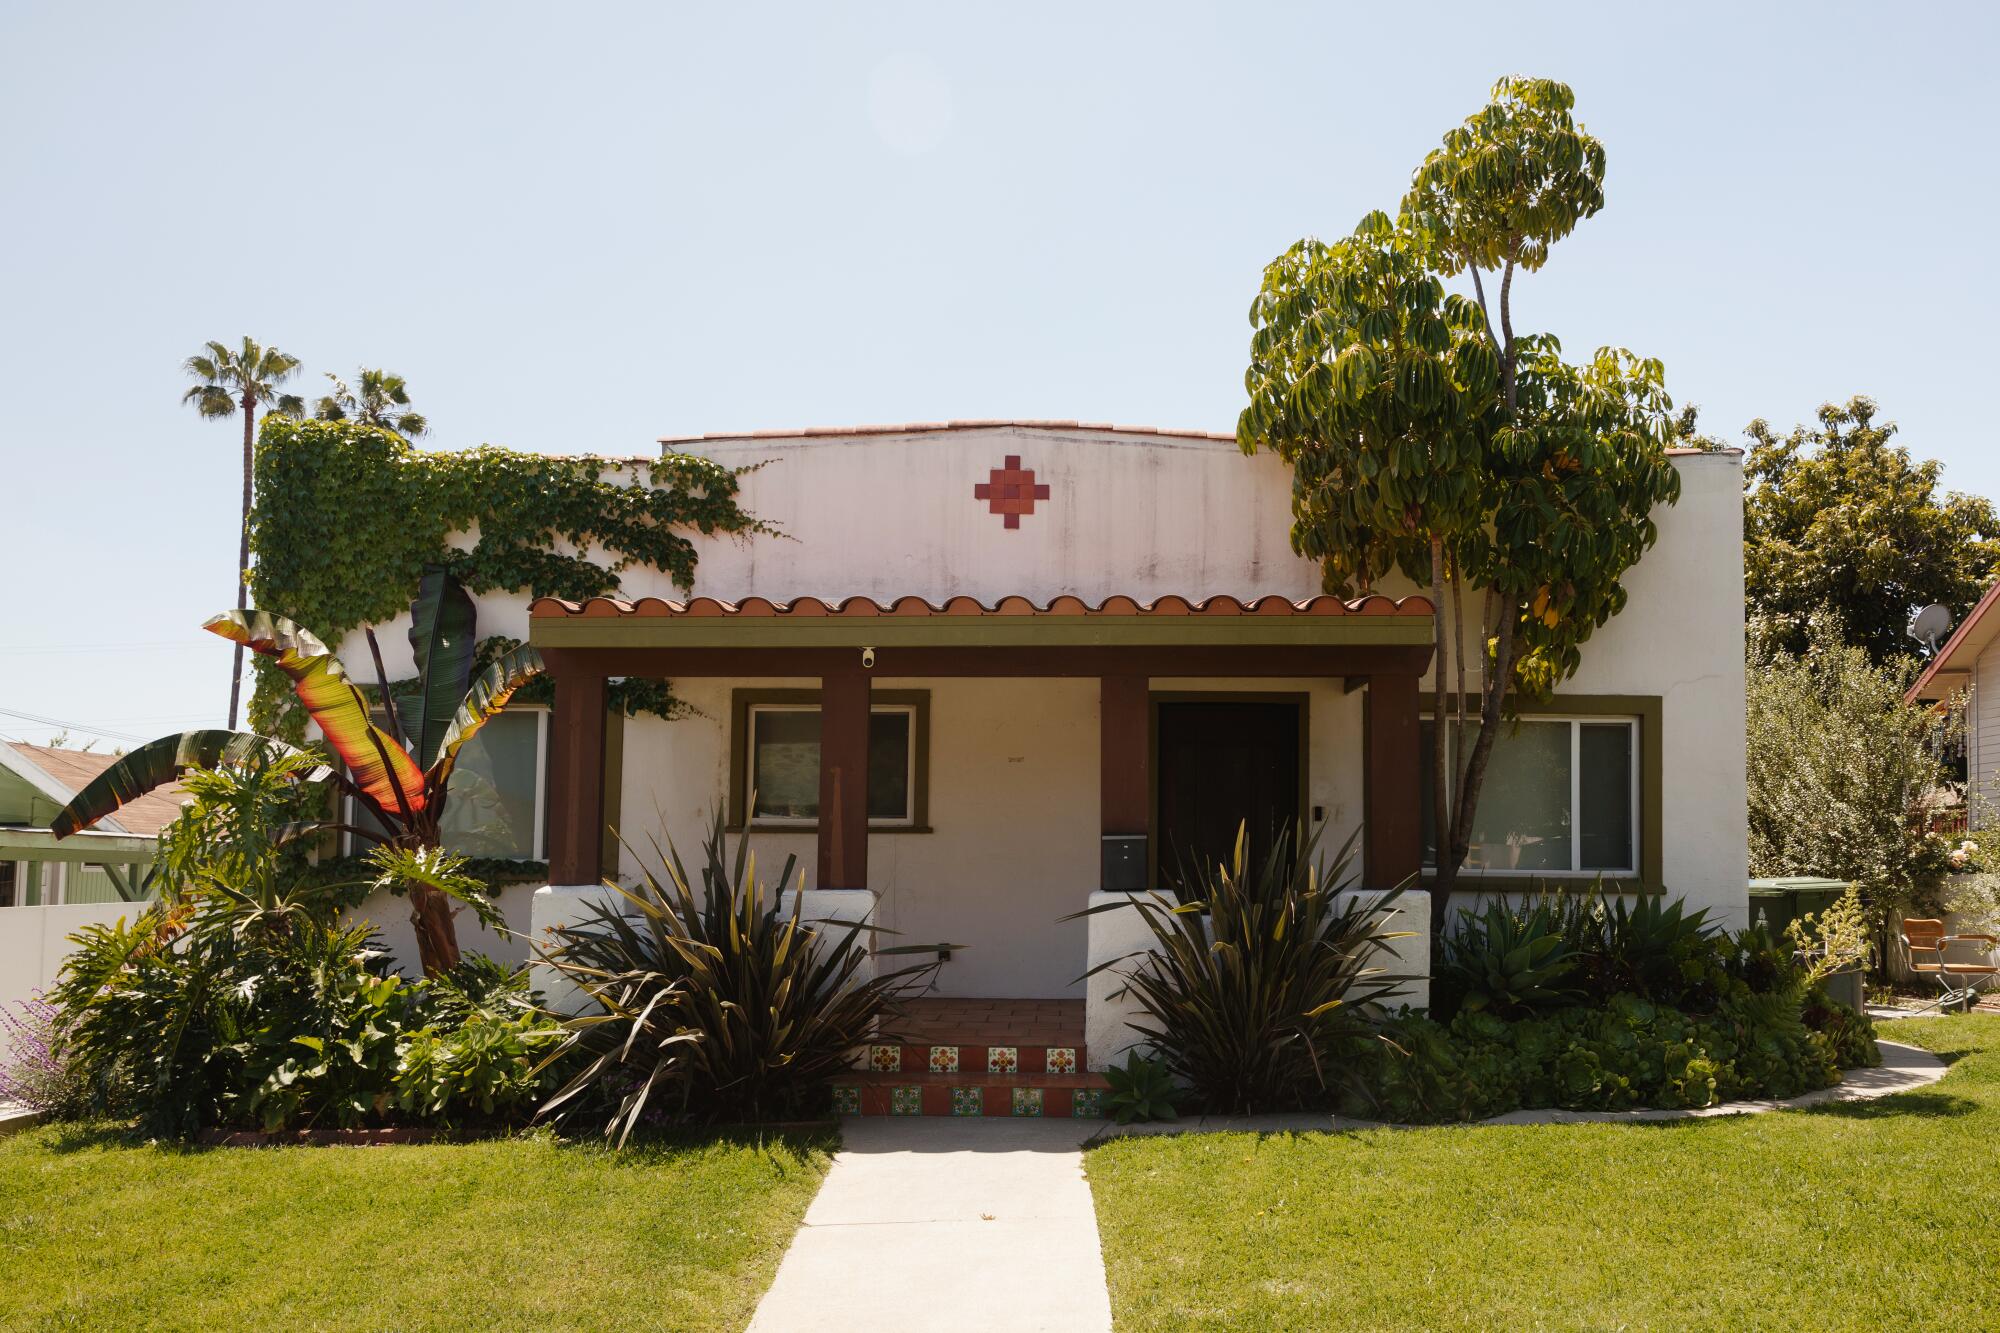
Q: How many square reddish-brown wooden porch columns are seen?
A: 4